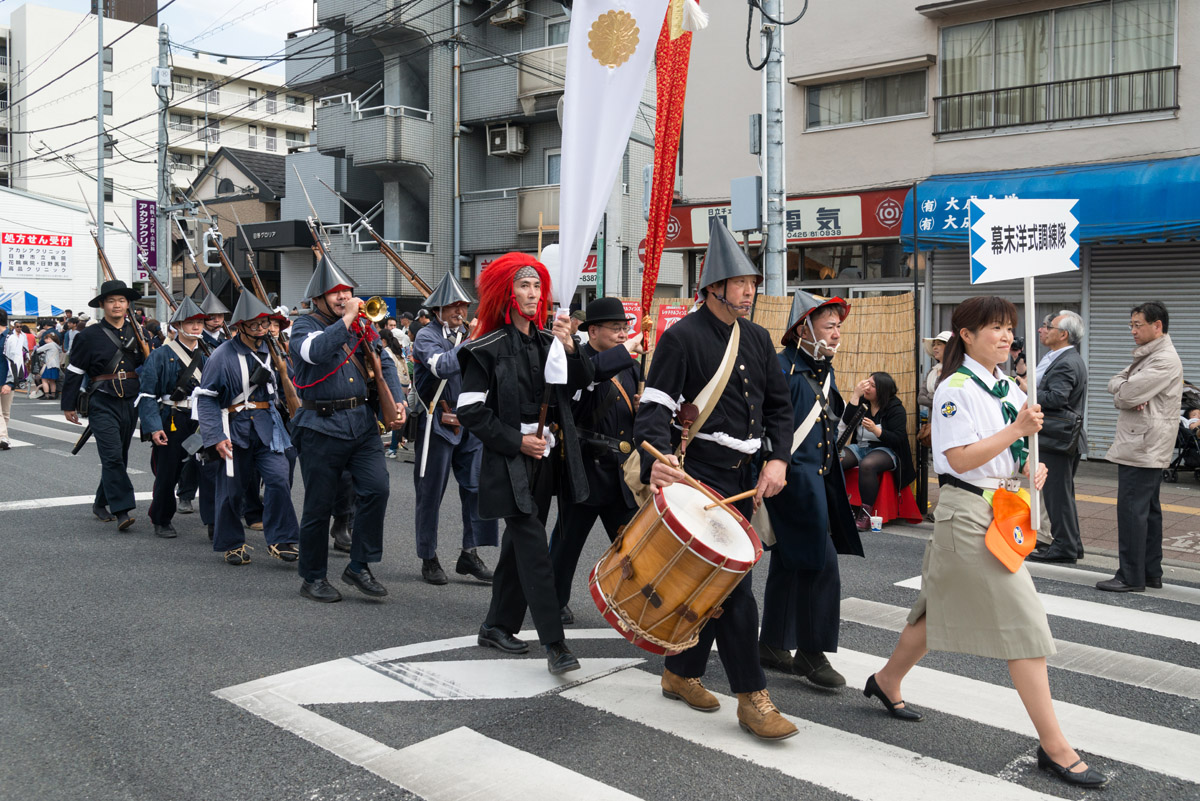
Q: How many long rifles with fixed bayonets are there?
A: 8